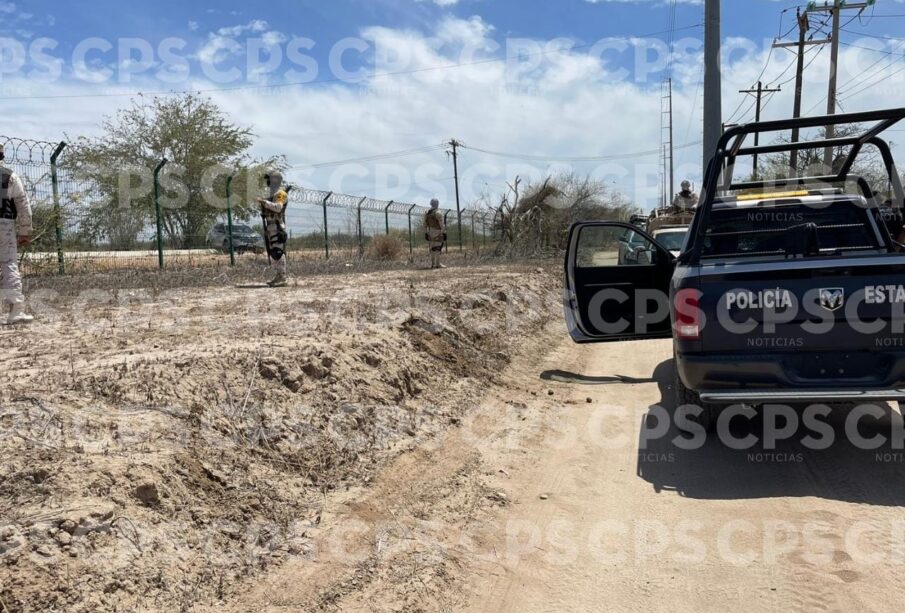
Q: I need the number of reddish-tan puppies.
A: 0